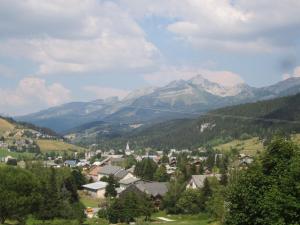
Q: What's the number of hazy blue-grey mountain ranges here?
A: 1